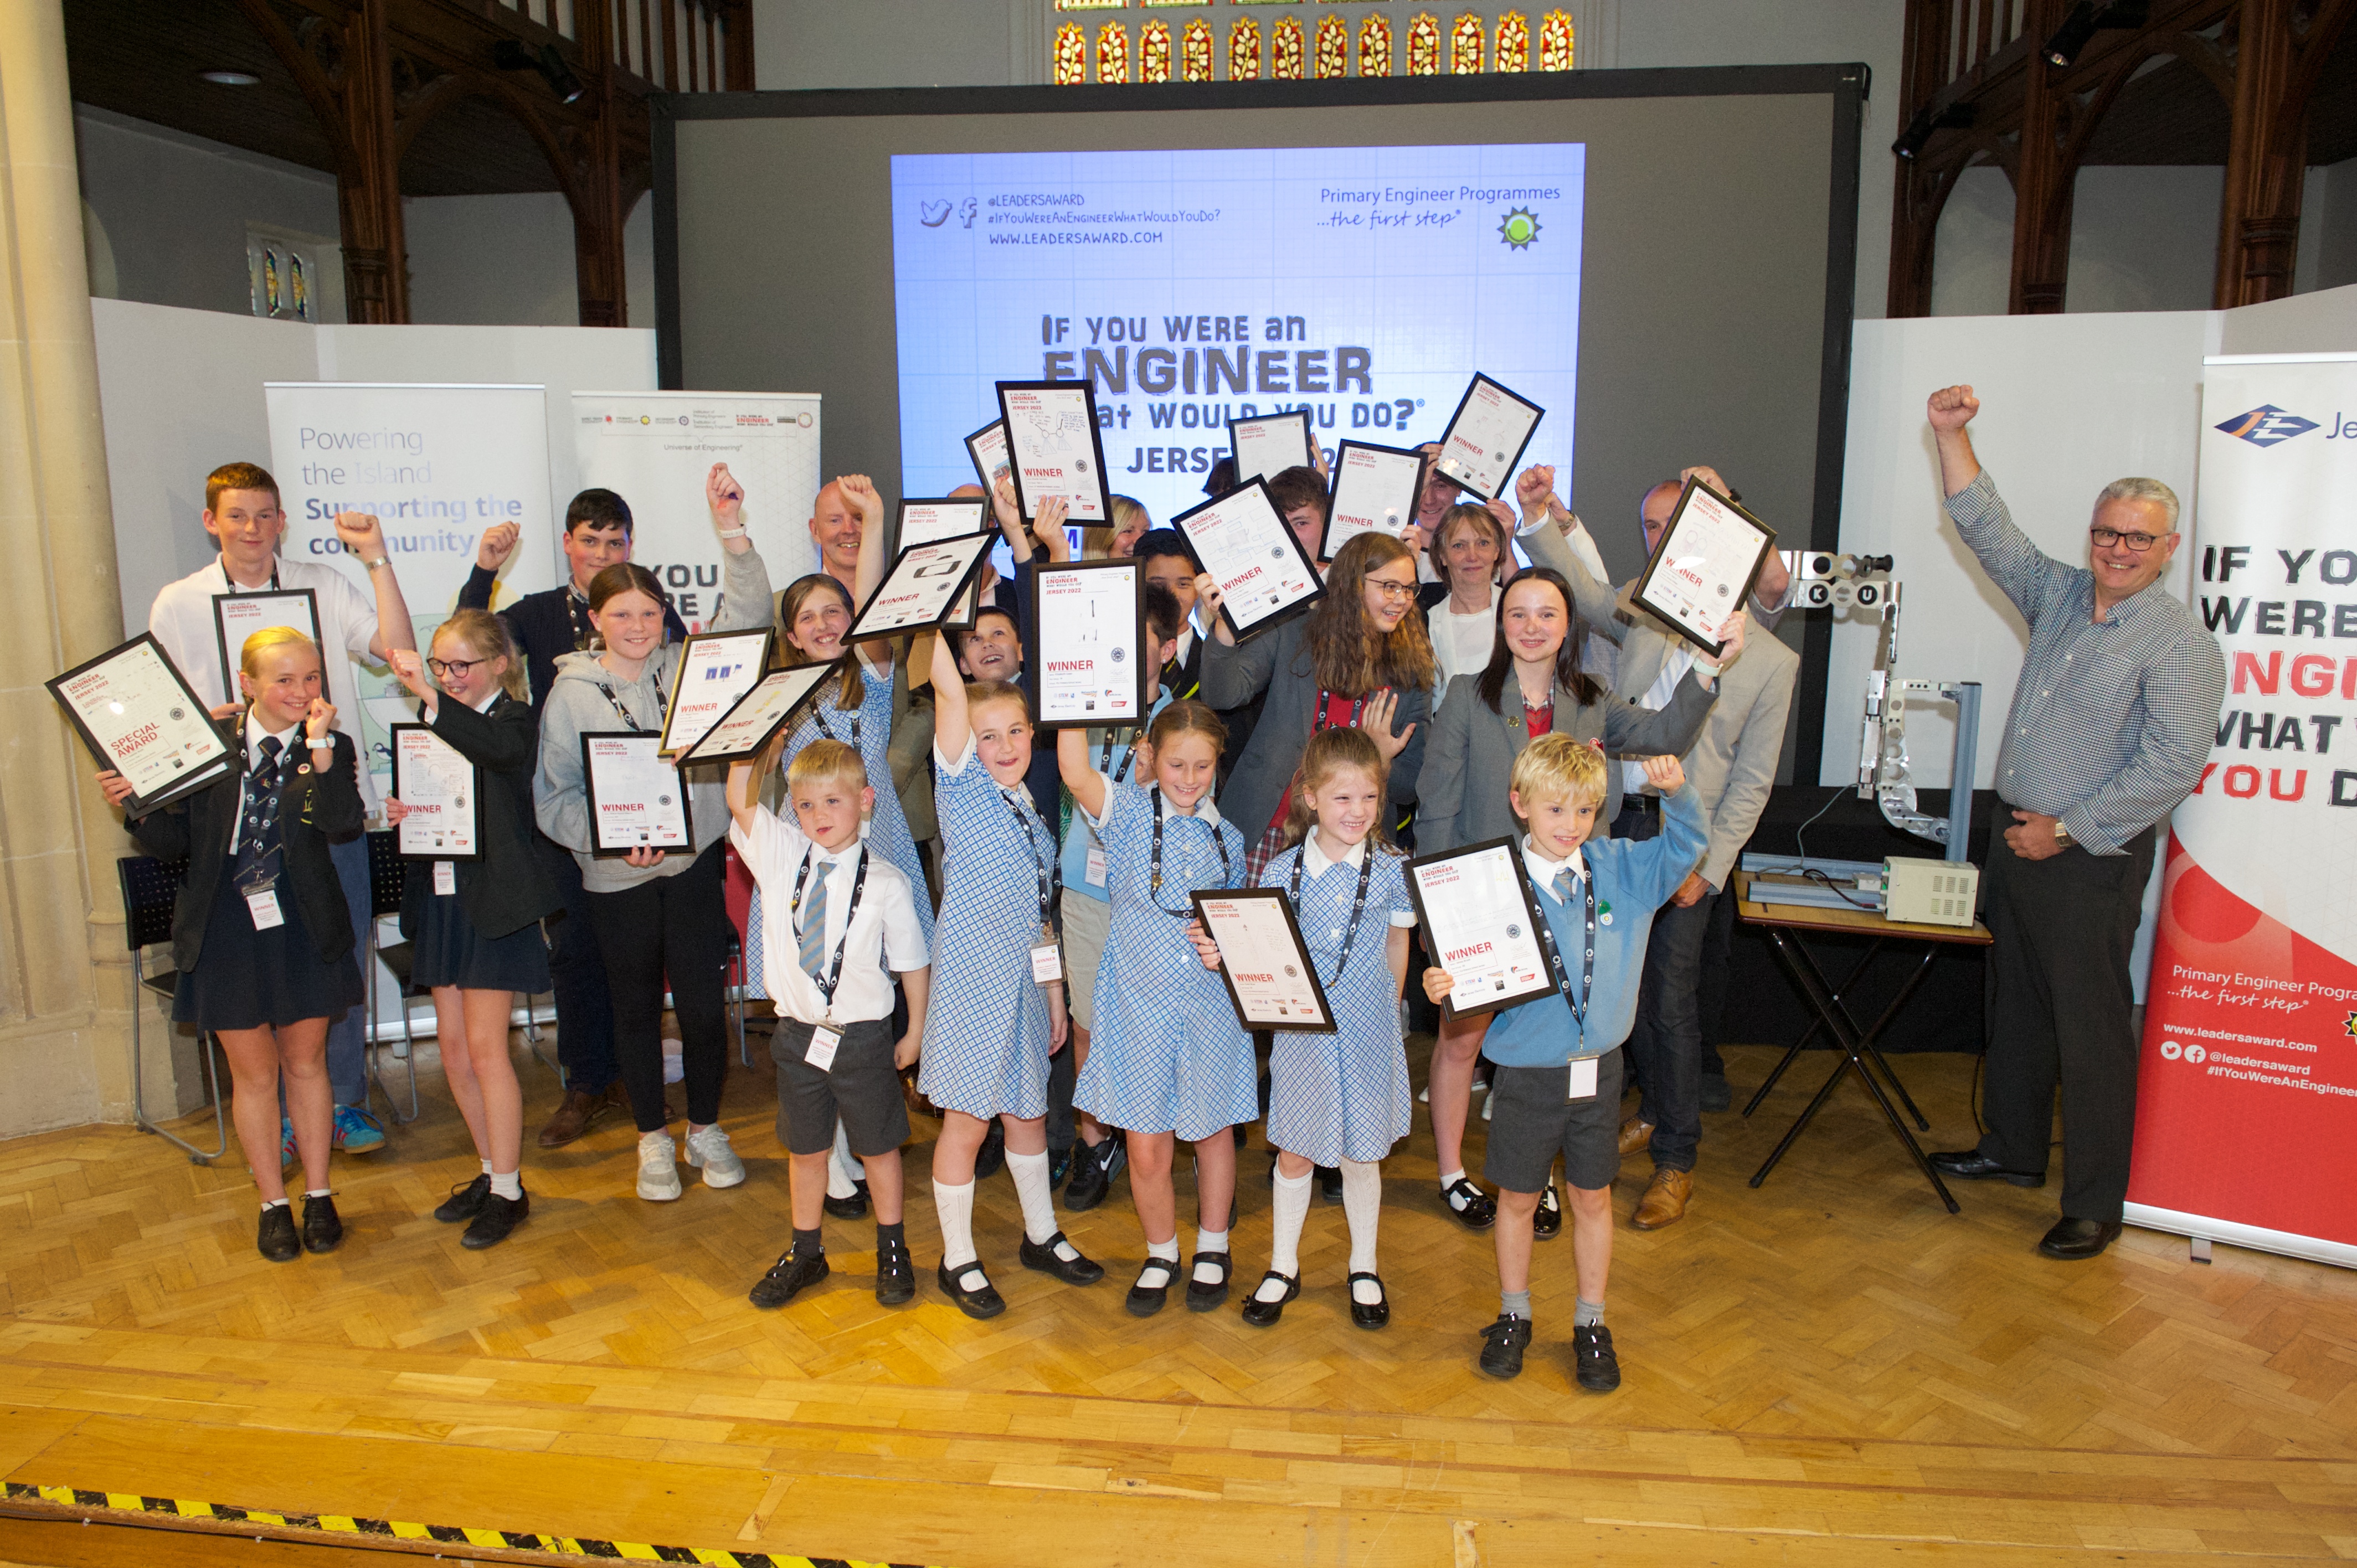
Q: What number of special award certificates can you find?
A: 1